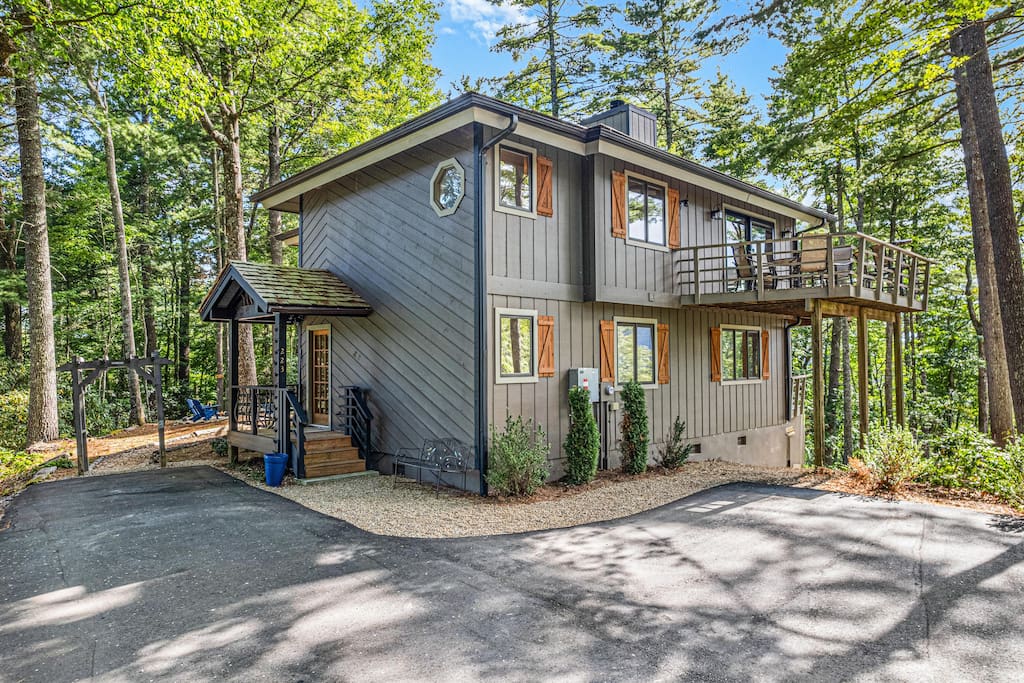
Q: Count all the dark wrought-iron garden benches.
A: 1